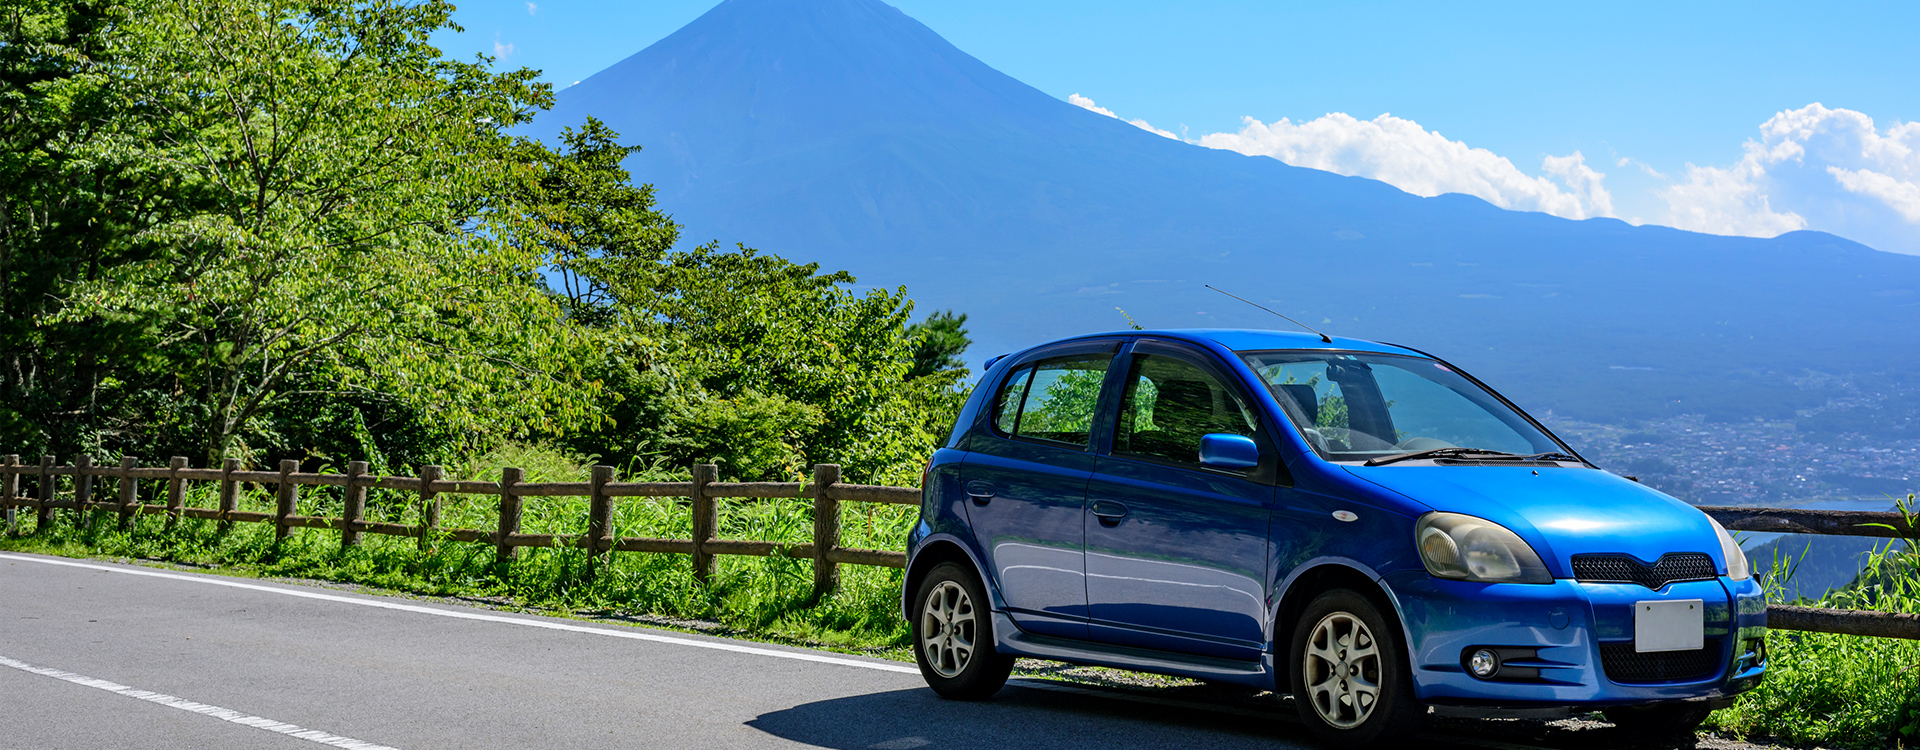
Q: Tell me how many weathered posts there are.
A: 13